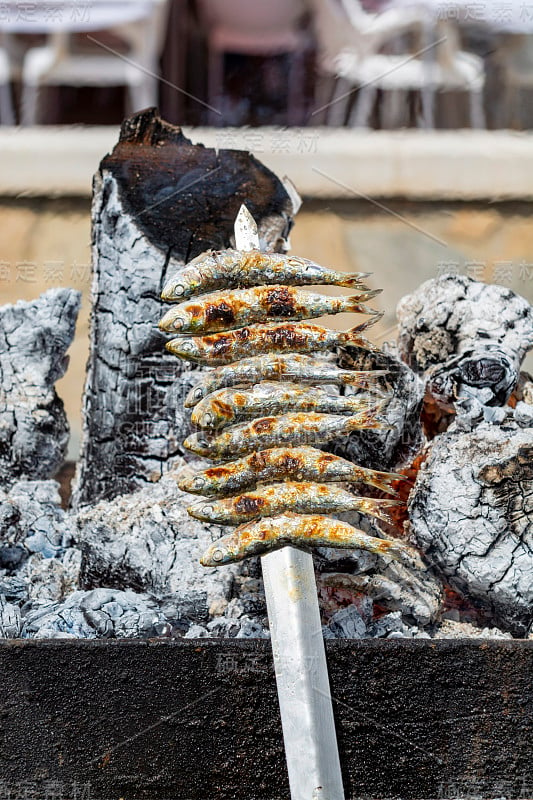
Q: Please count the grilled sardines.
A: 9